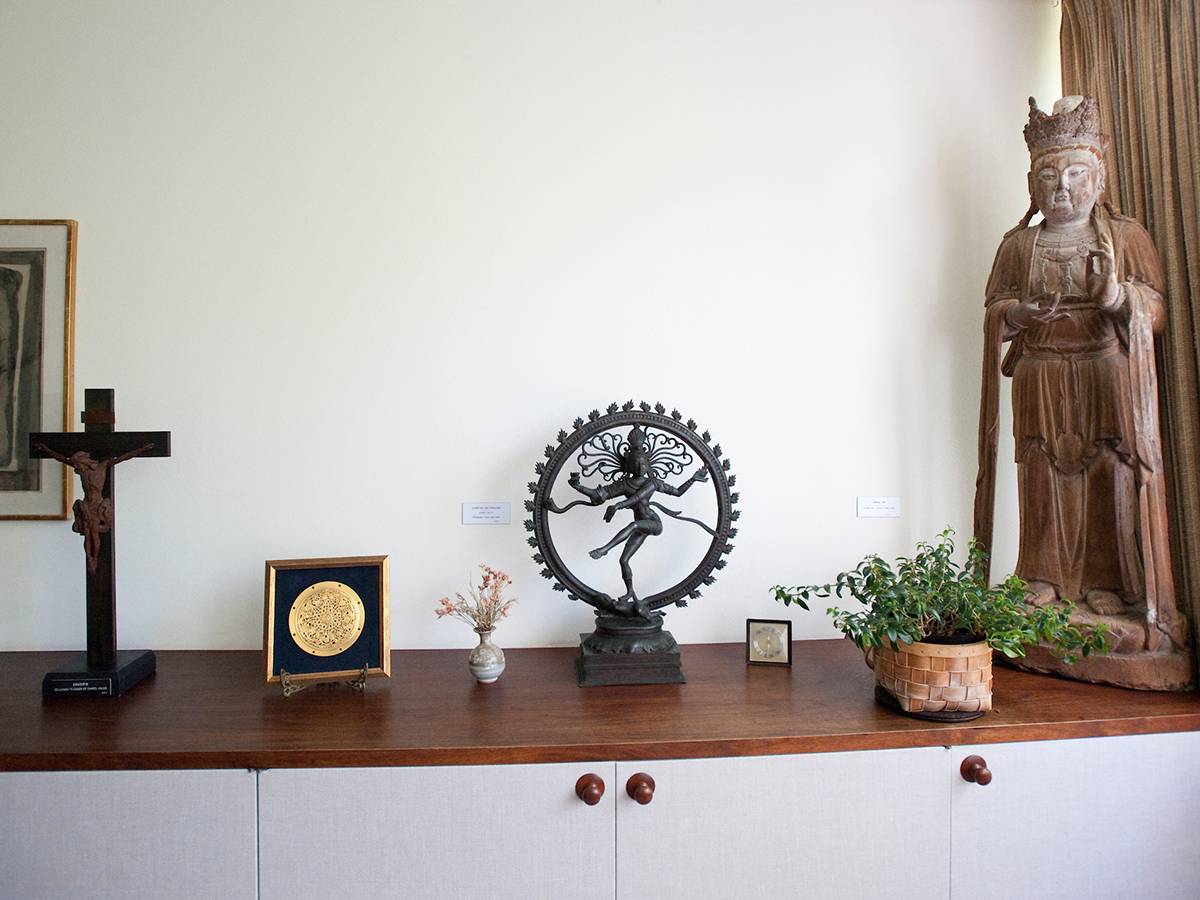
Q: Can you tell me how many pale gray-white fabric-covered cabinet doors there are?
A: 4